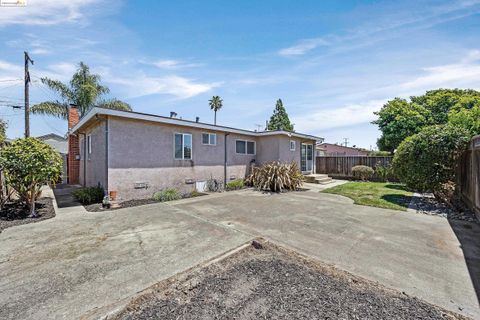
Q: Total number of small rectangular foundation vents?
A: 3